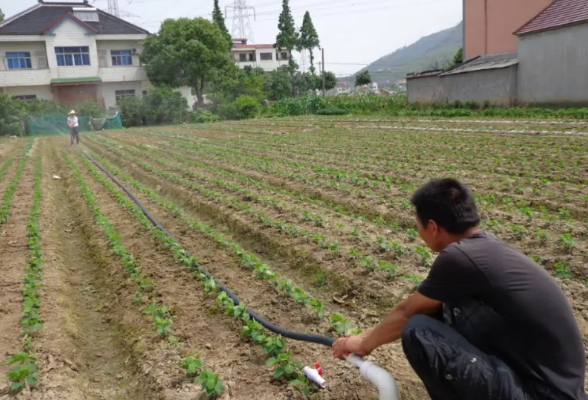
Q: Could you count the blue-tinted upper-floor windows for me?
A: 3